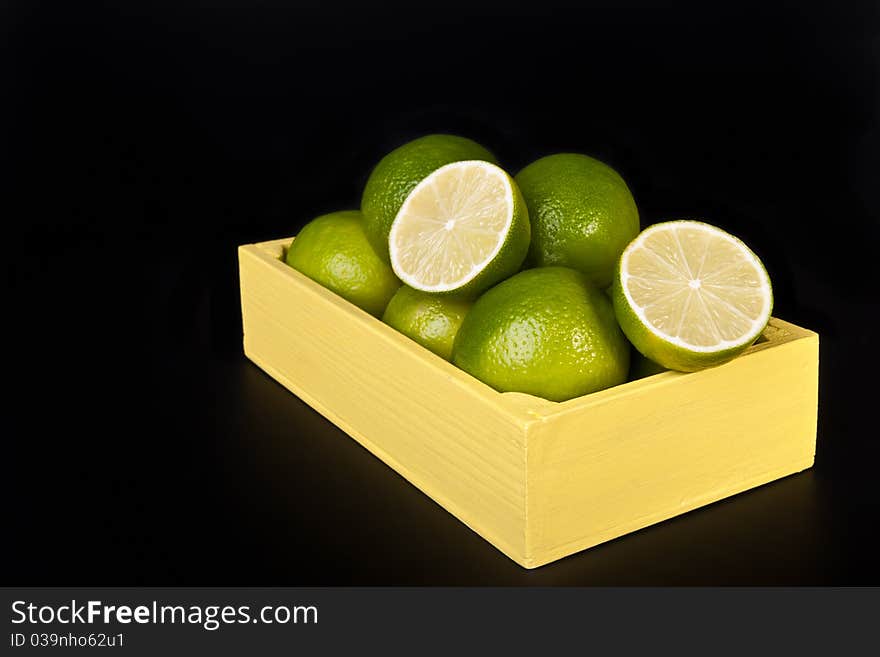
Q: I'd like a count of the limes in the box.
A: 7